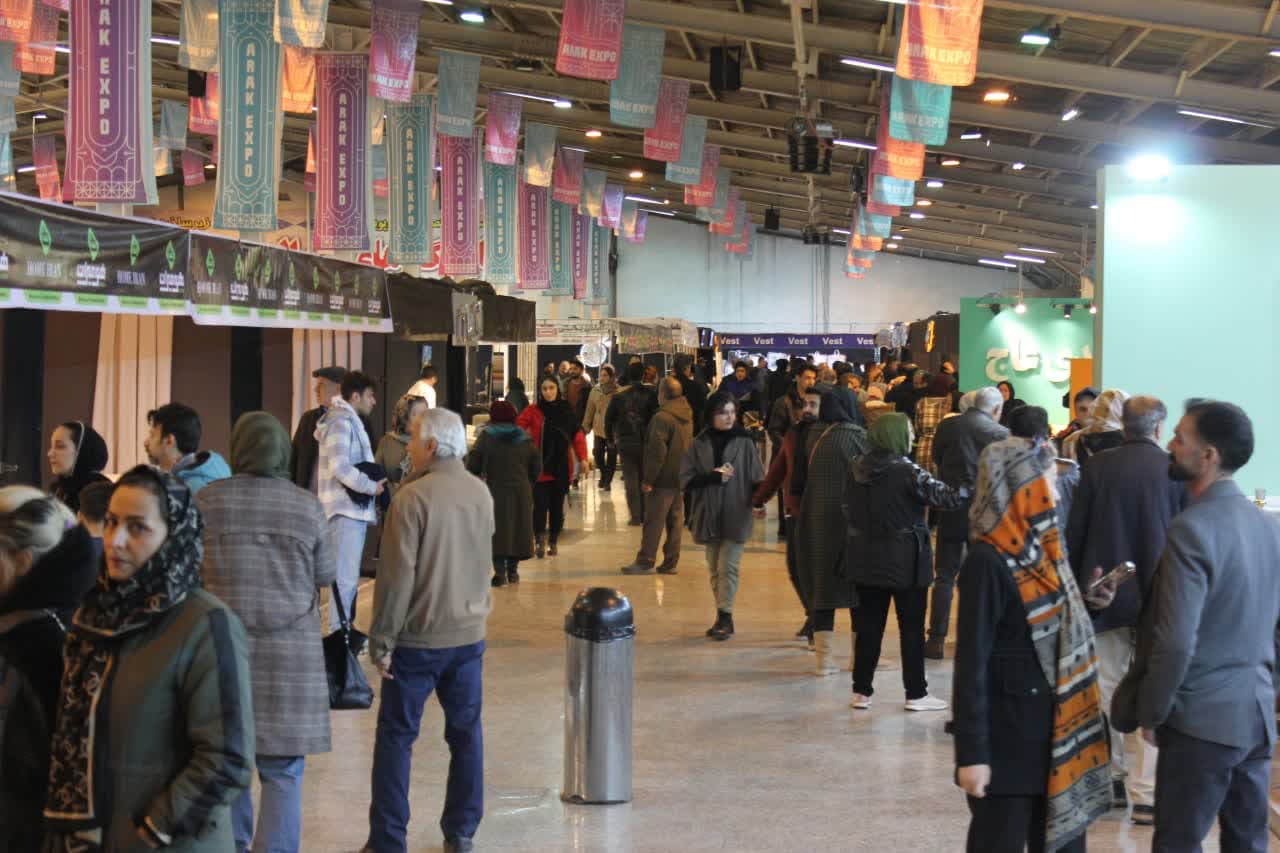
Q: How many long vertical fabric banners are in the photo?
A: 10